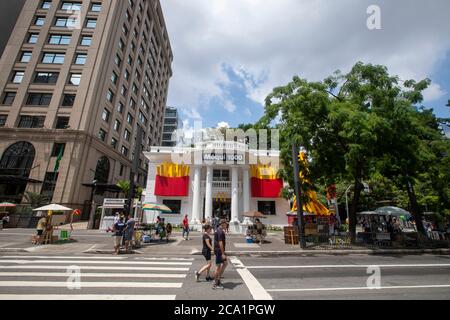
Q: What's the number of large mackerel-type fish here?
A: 0